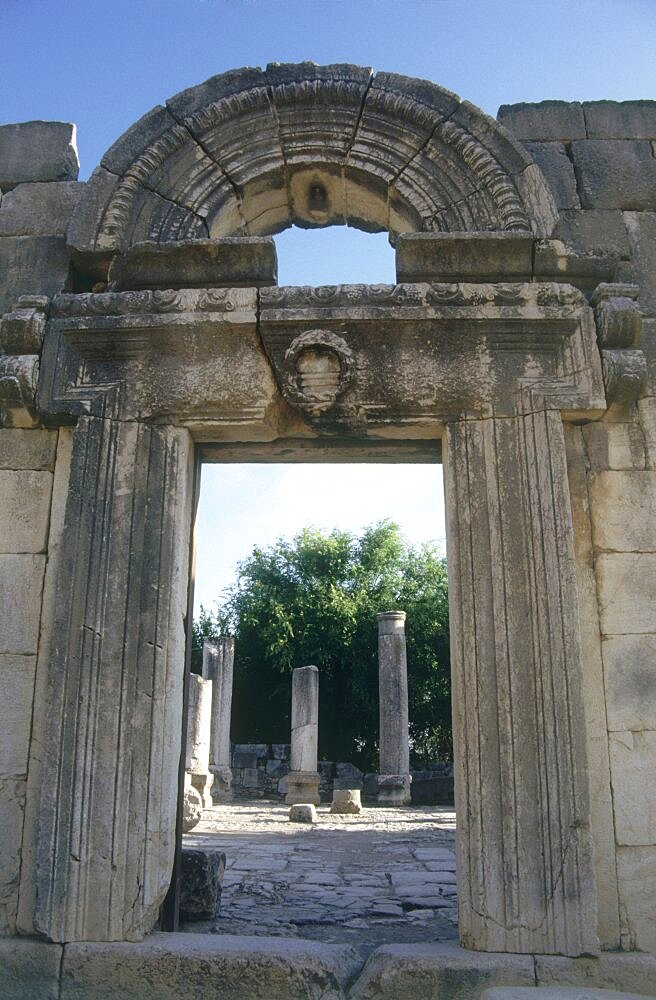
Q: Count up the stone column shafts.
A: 4